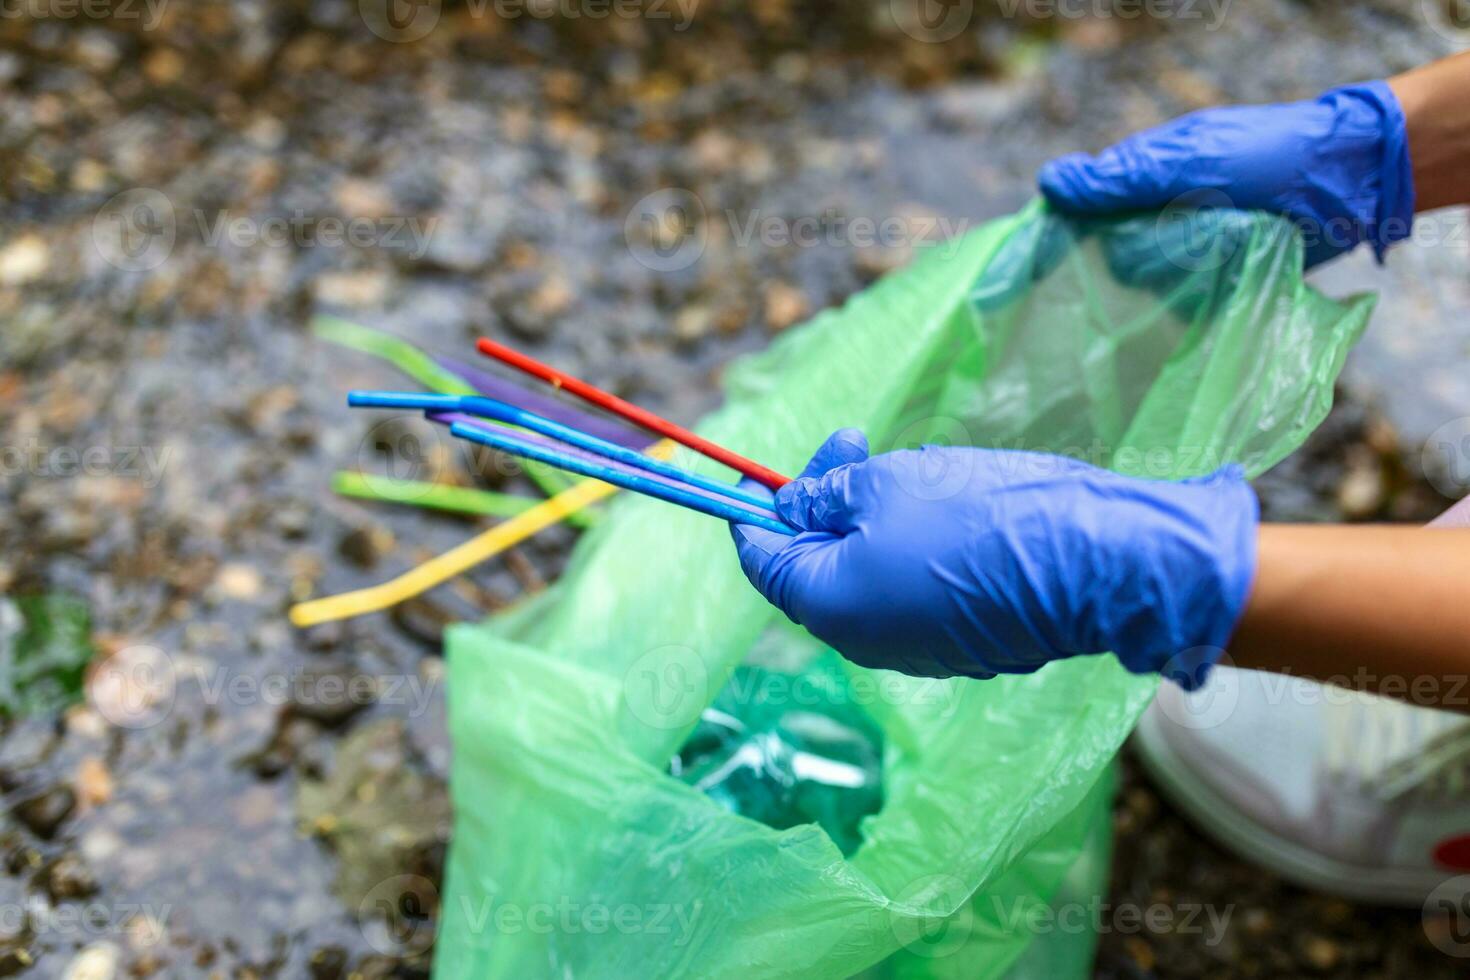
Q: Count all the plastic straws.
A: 8